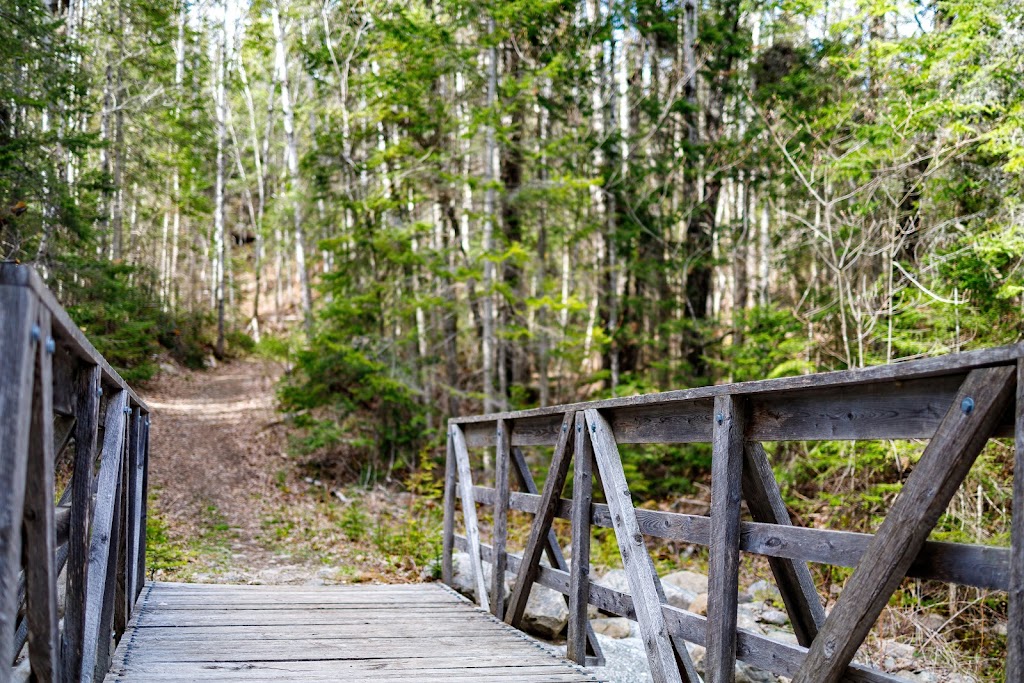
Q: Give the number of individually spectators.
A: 0